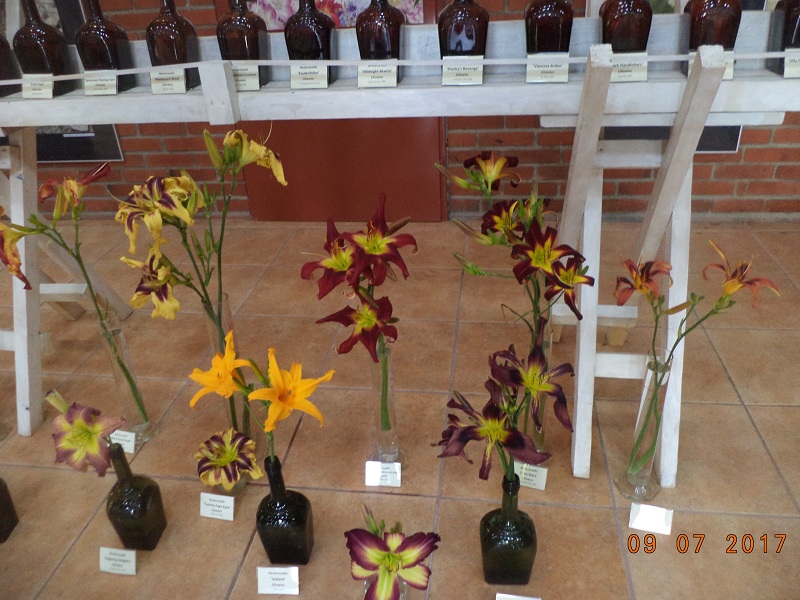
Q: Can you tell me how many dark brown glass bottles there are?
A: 12